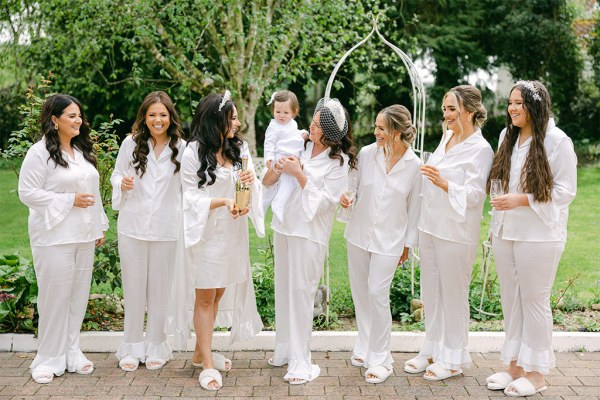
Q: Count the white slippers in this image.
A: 14